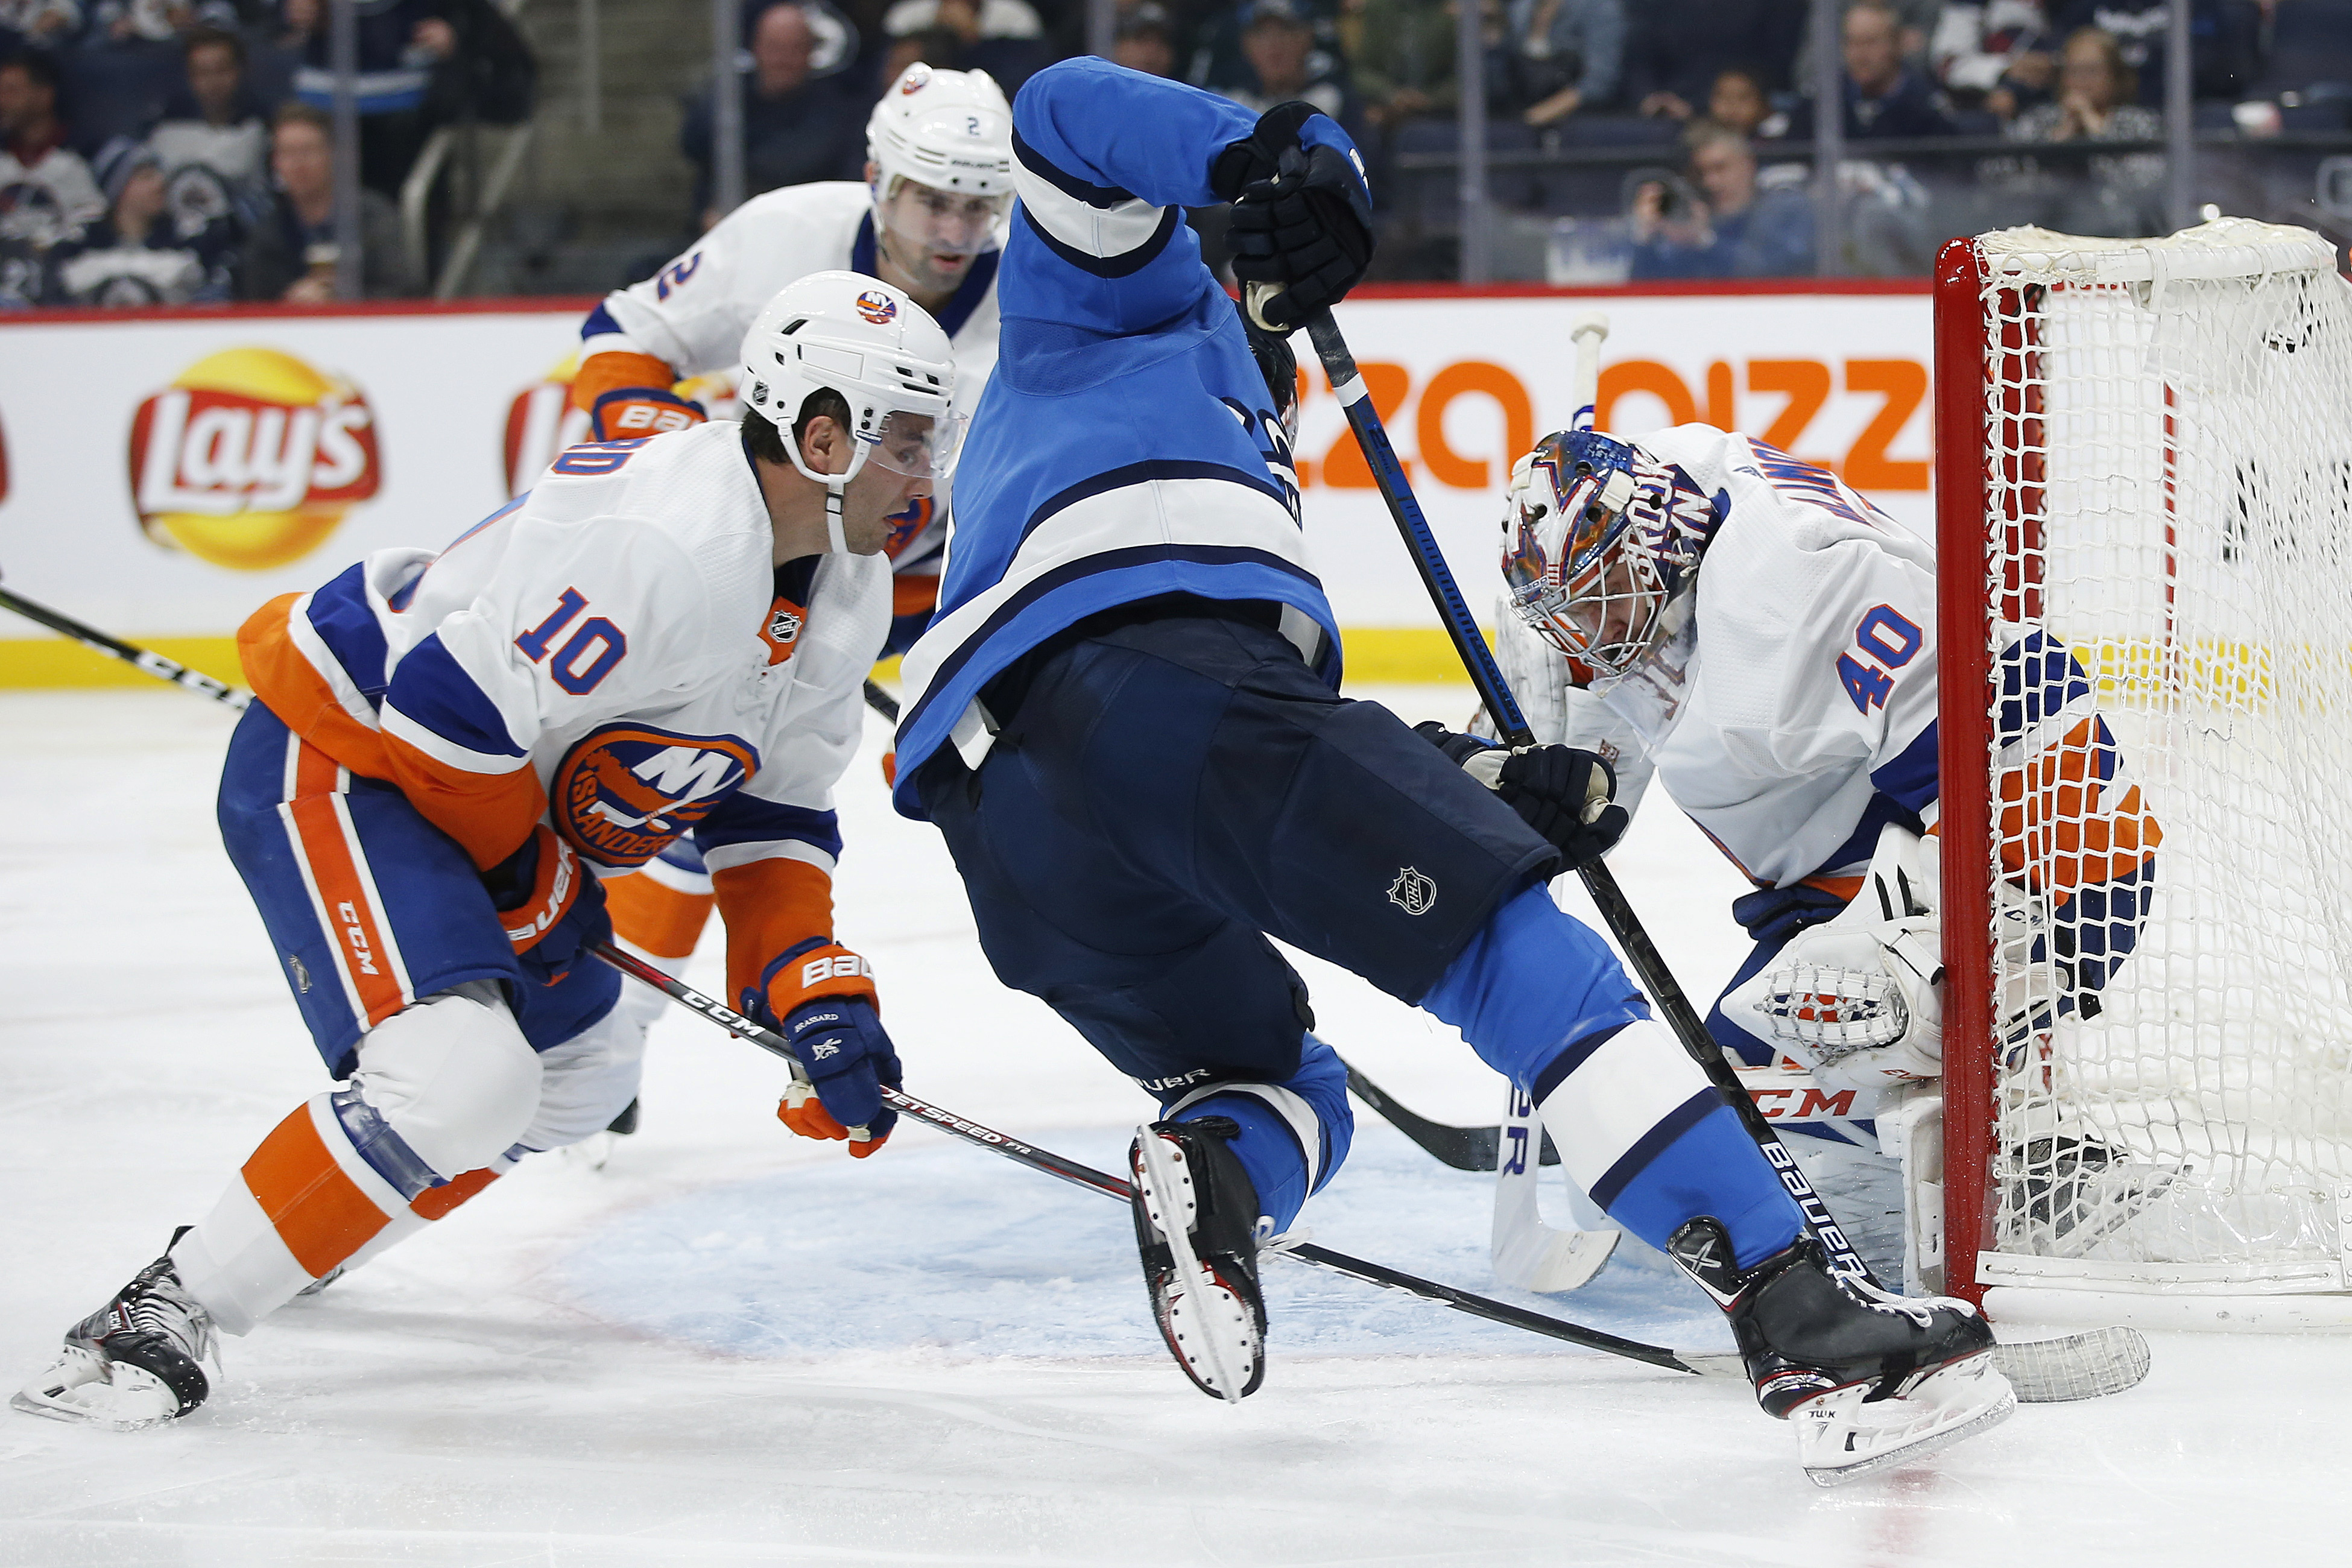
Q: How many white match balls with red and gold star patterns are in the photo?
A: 0